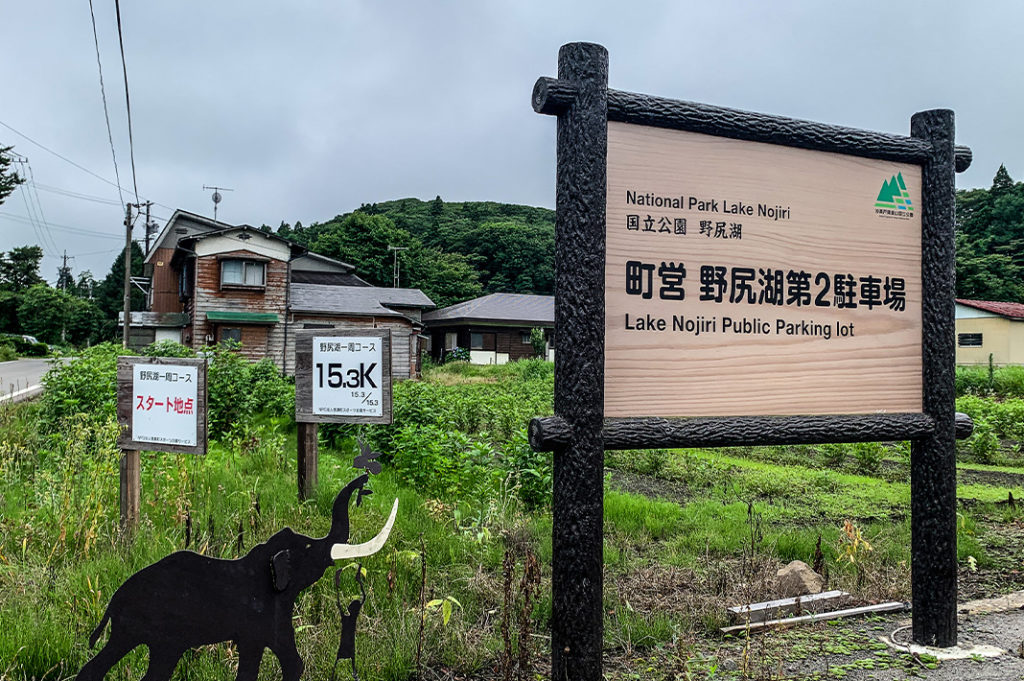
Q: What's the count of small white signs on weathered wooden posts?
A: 2